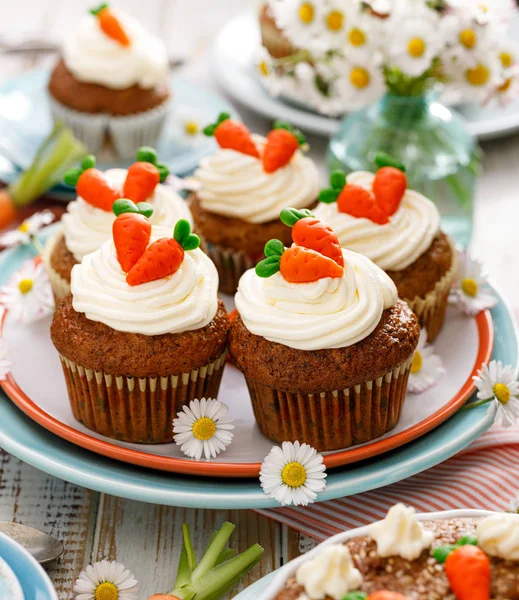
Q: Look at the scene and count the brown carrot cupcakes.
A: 6